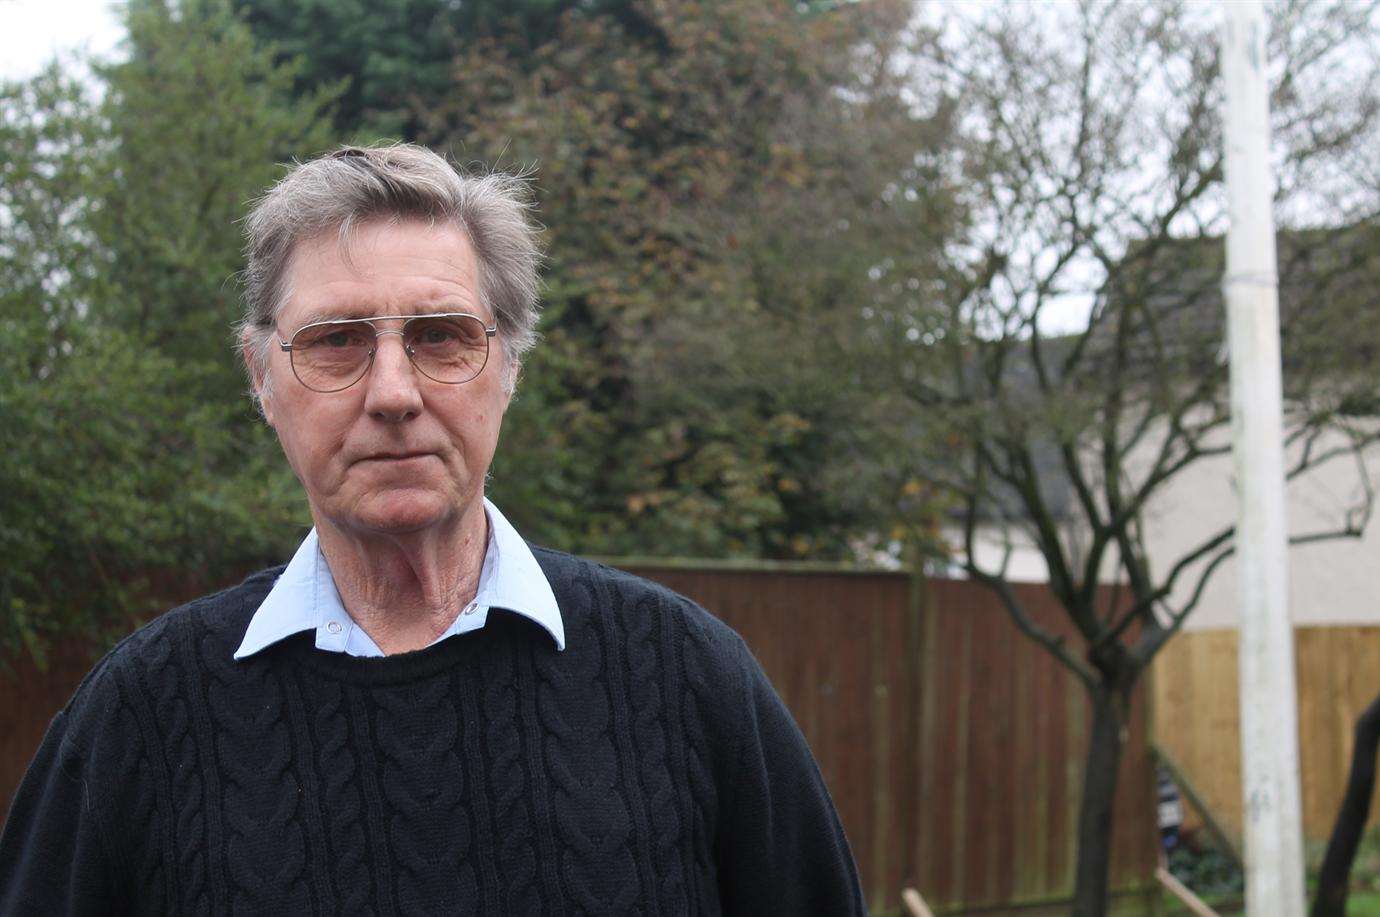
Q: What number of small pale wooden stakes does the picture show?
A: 2